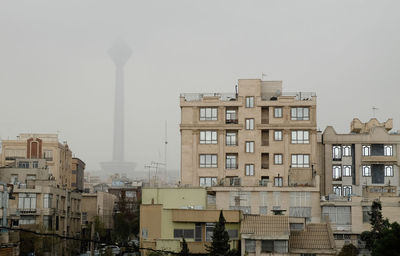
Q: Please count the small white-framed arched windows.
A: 10